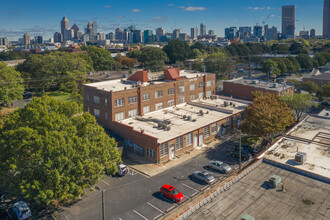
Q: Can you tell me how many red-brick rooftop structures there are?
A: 2